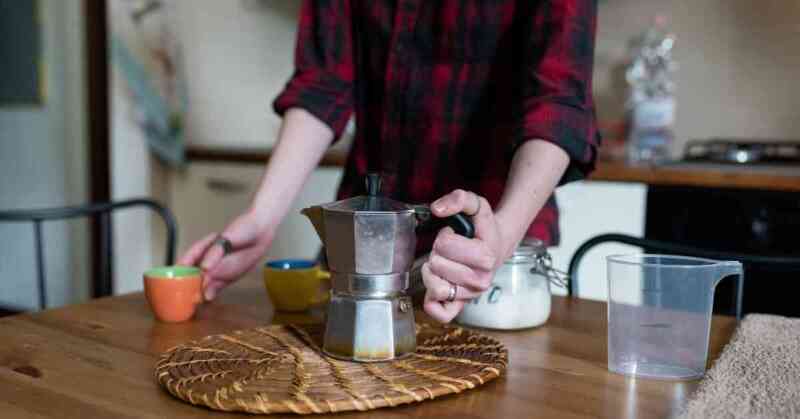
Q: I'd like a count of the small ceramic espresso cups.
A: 2